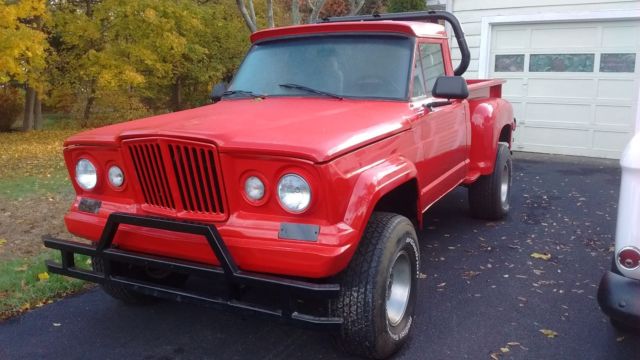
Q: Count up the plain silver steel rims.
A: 2